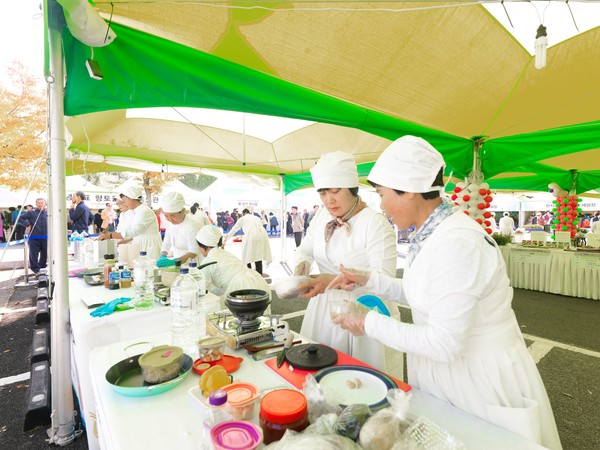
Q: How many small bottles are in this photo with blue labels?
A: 2